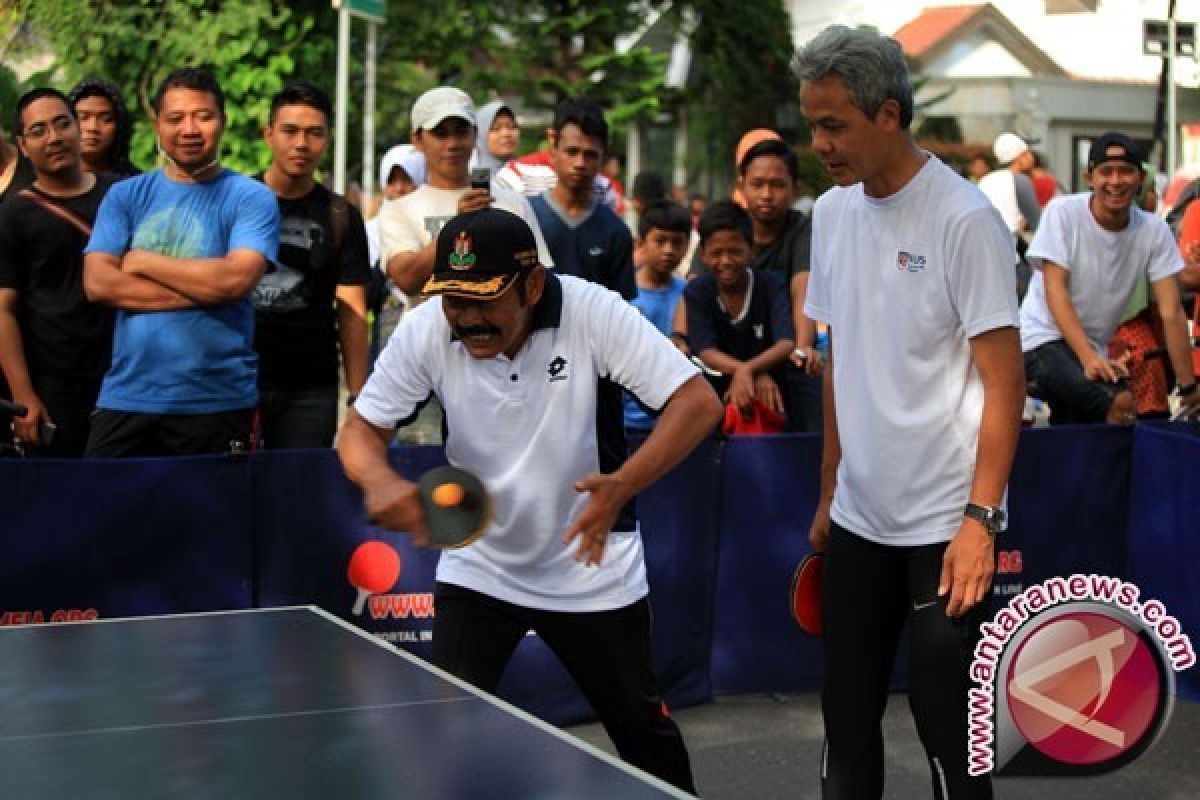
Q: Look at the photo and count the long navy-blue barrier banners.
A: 4